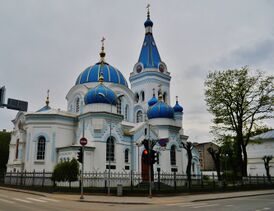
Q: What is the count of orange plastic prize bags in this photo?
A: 0